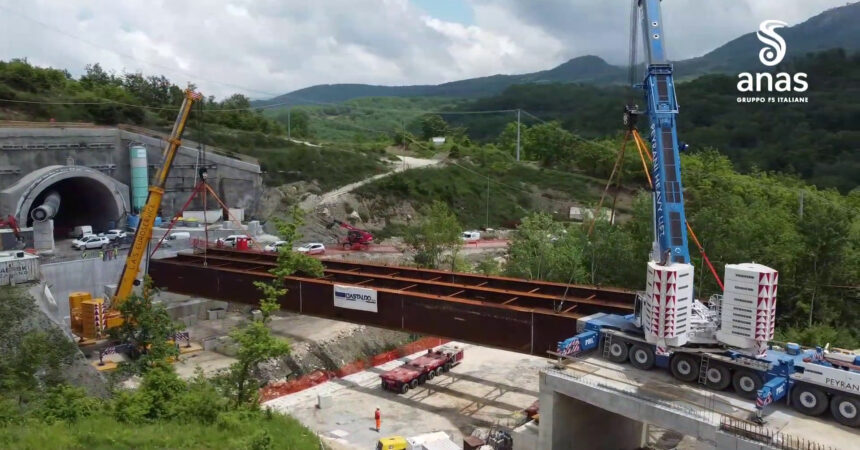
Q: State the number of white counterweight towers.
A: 2